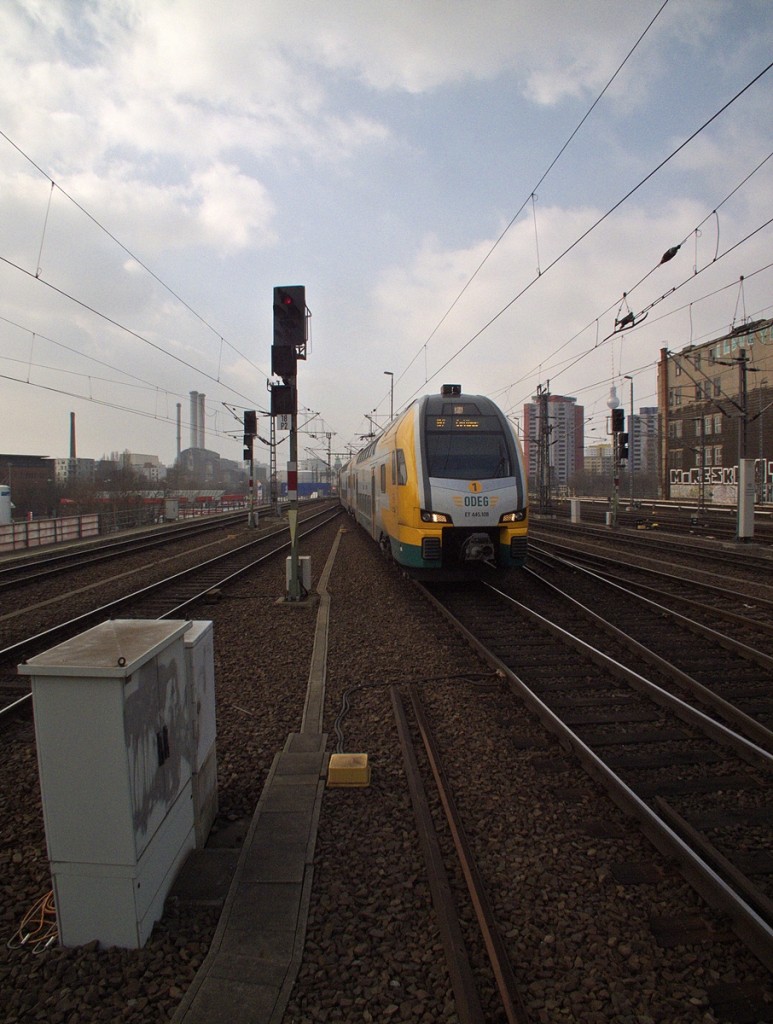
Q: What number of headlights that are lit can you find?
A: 2